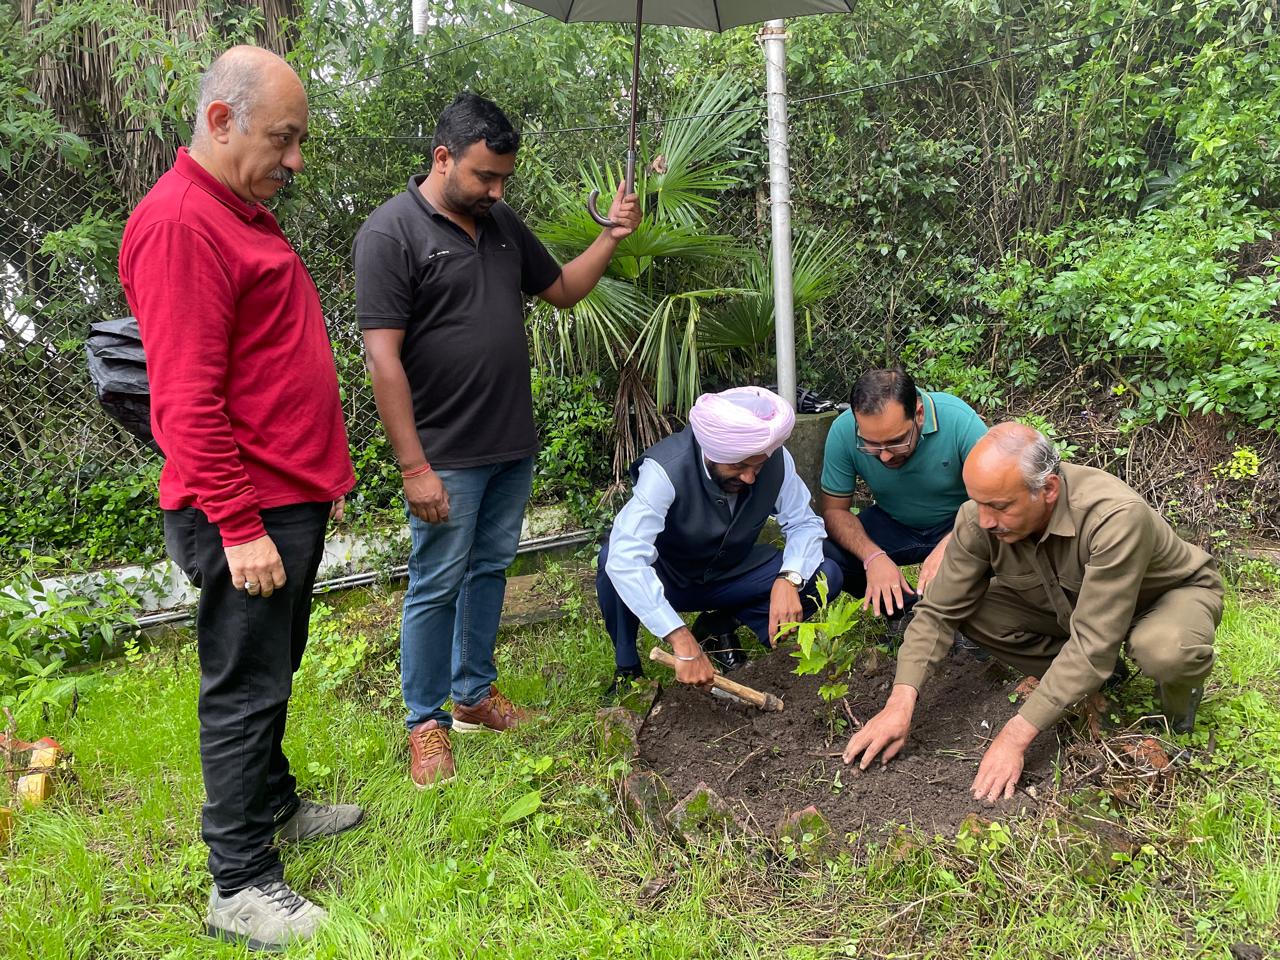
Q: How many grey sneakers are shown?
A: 2